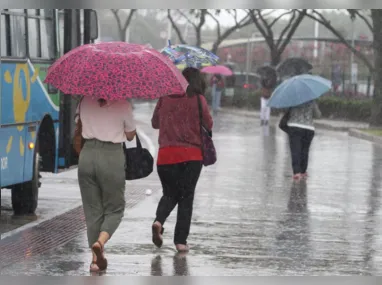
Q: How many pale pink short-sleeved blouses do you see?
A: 1